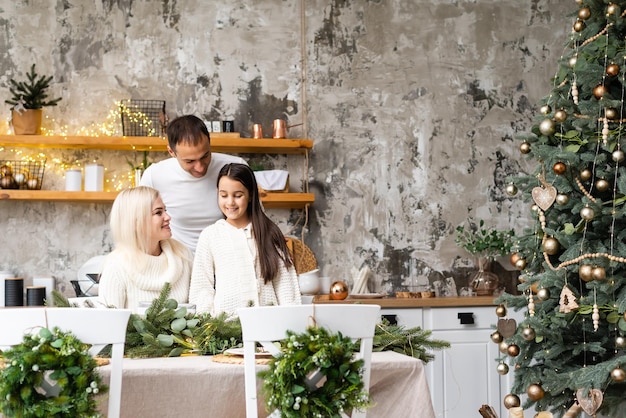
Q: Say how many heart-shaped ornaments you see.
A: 3